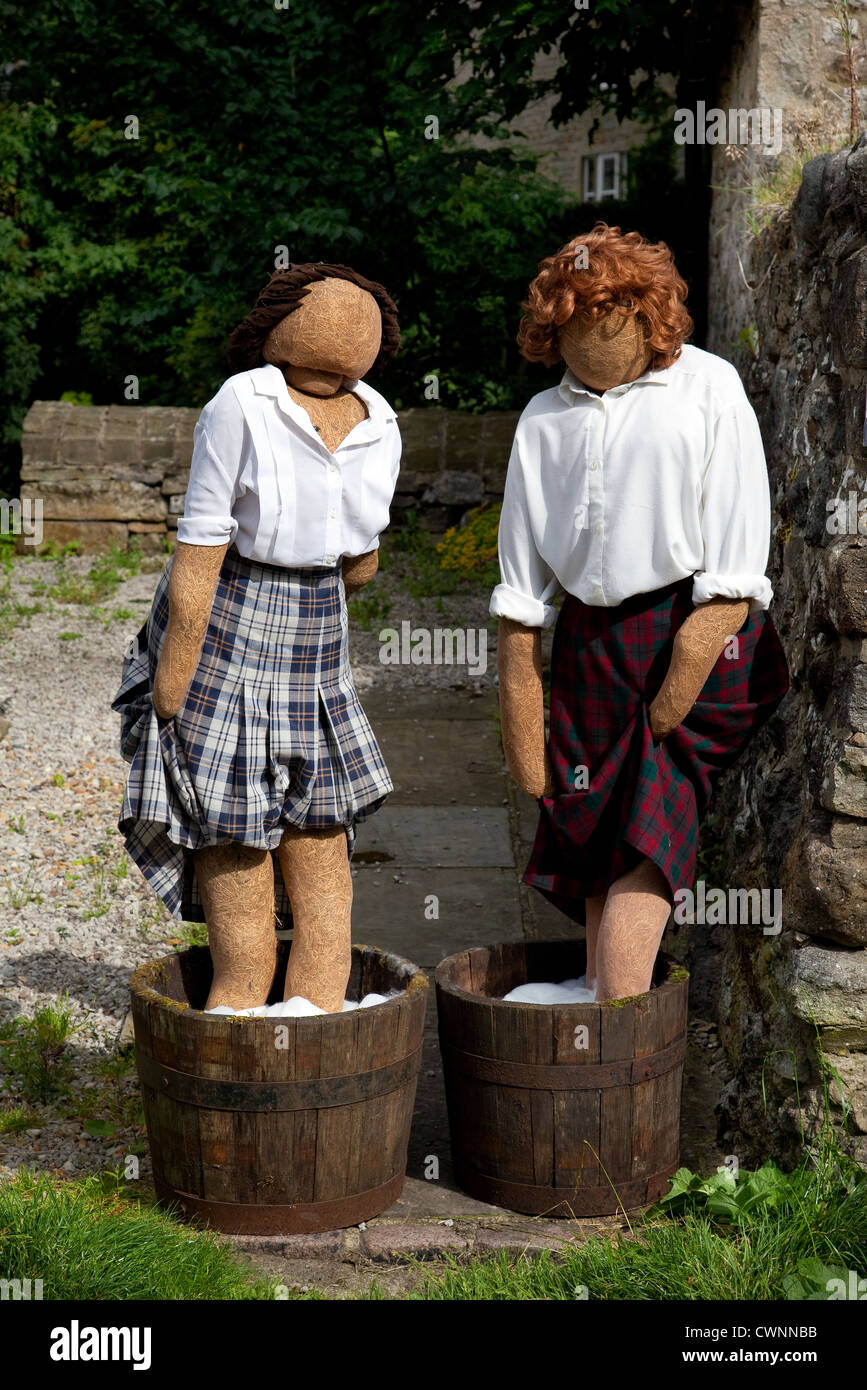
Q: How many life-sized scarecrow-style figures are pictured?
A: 2